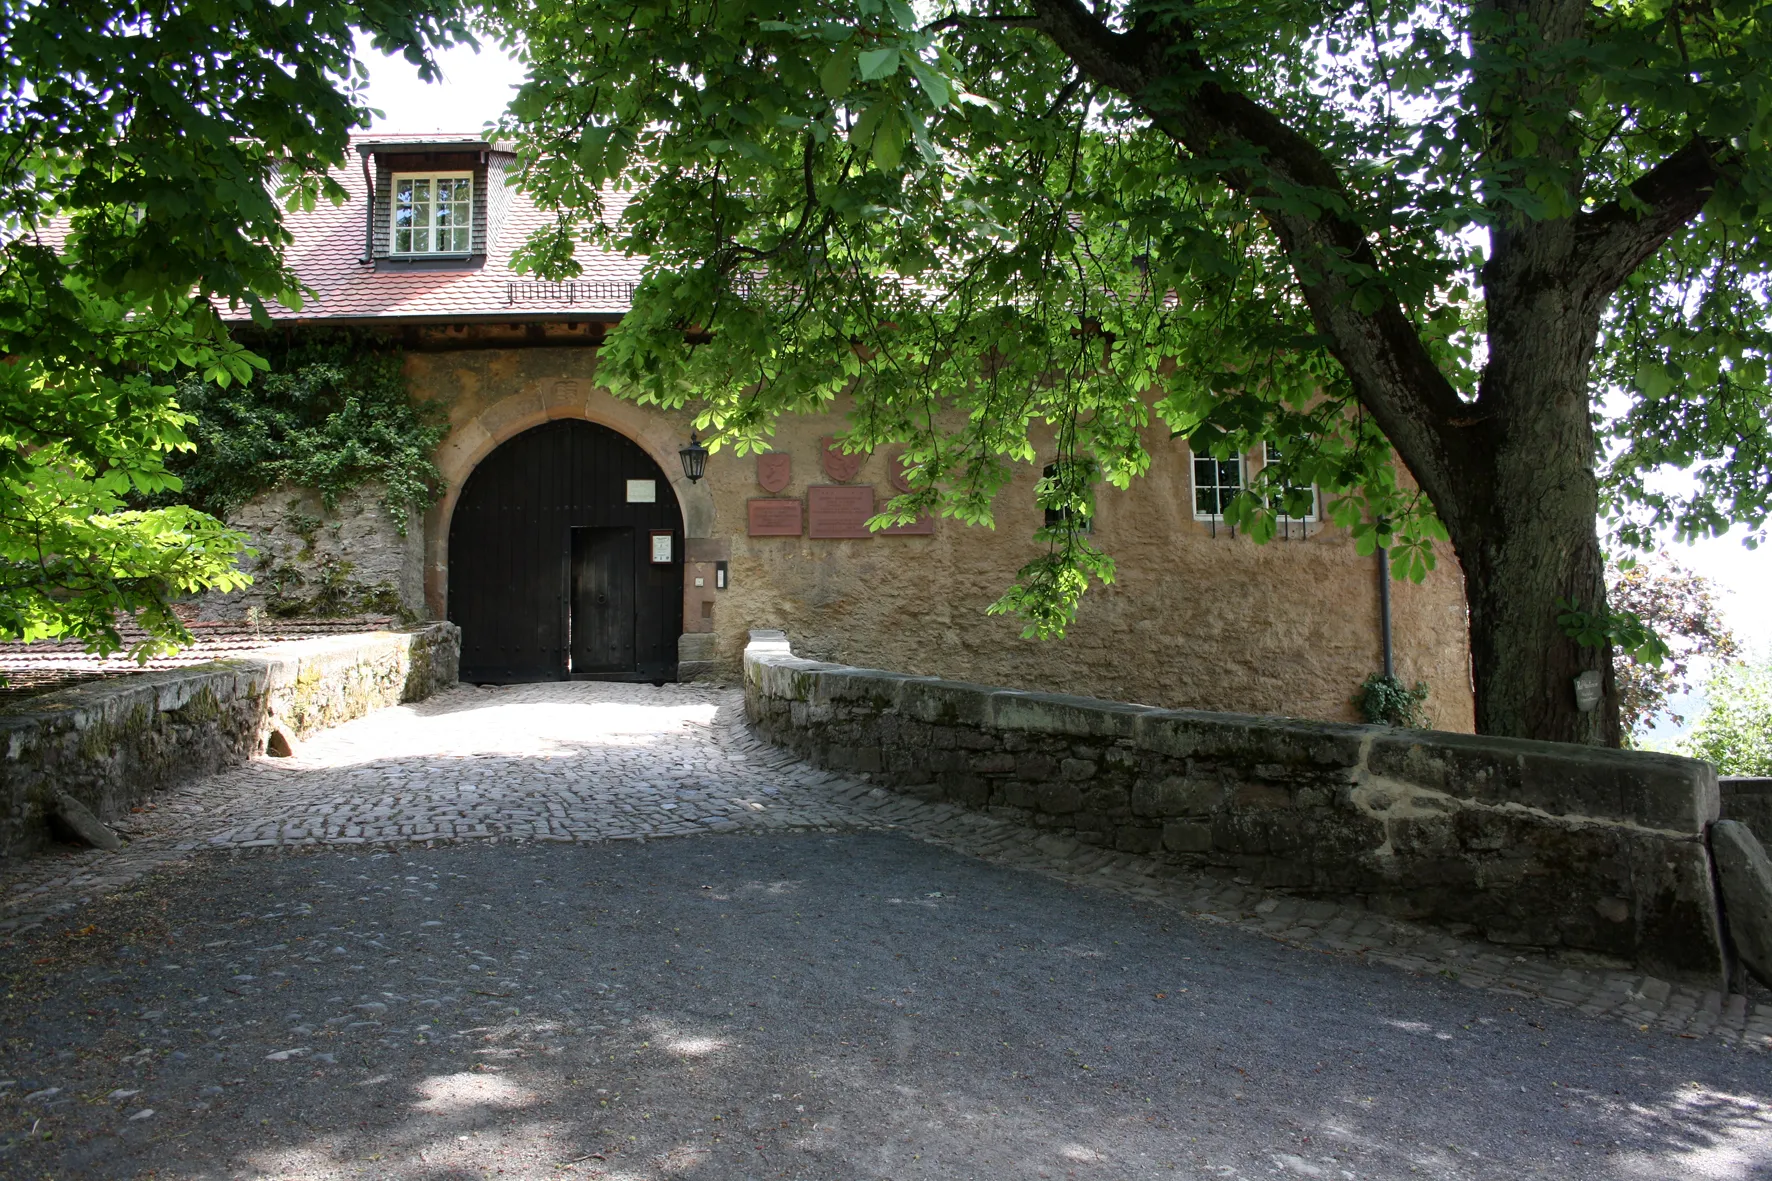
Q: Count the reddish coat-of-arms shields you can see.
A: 3